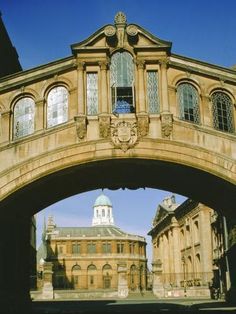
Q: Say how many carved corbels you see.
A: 4